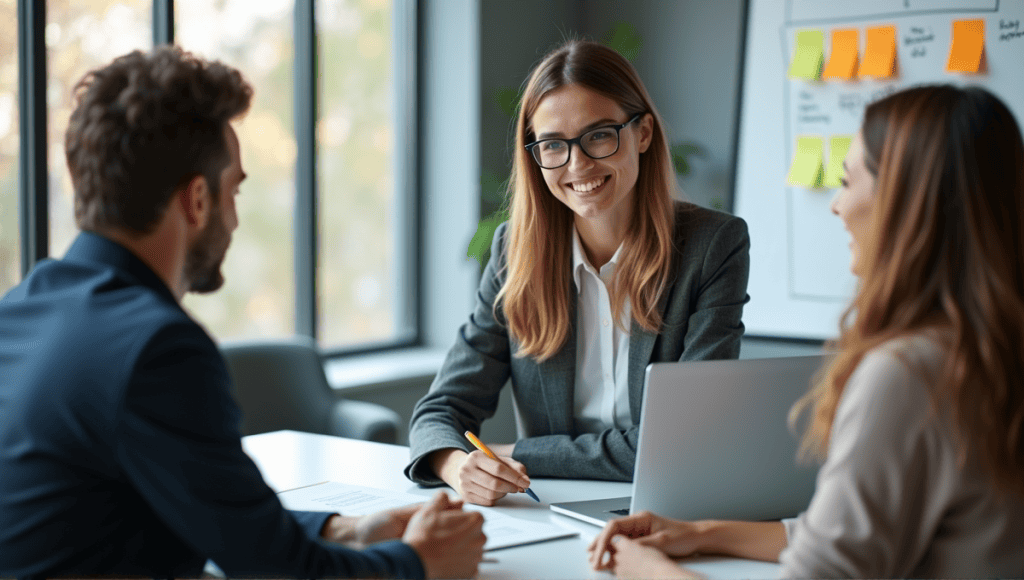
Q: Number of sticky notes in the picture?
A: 6